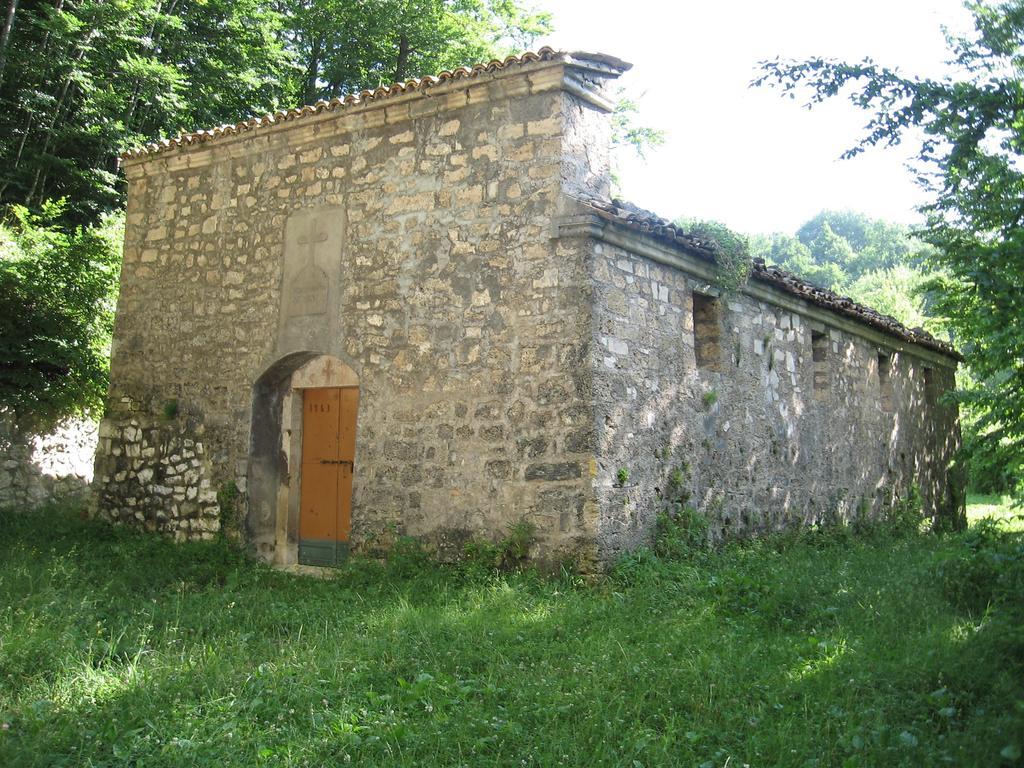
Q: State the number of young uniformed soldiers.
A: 0